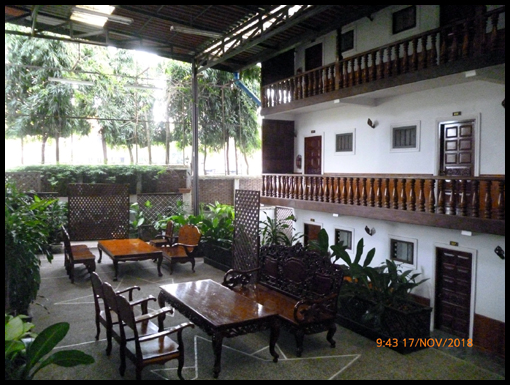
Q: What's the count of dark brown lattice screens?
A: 2